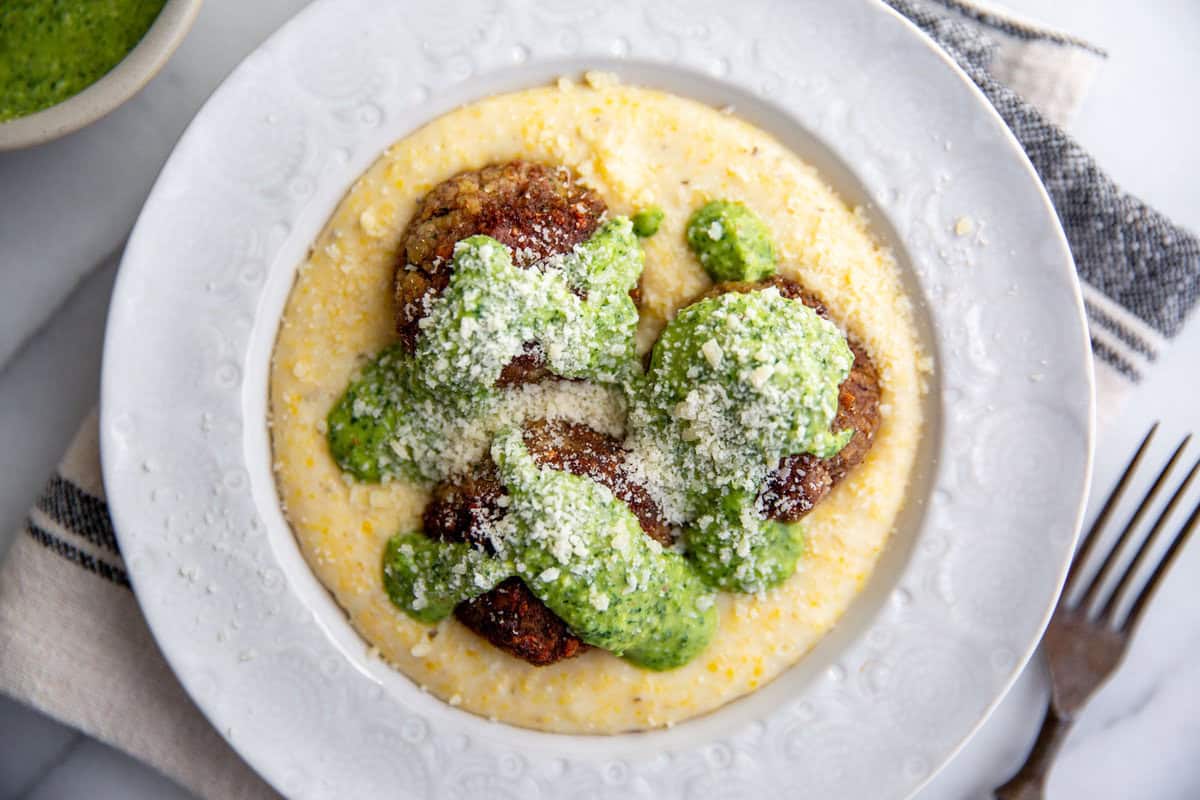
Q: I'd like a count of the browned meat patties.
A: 3